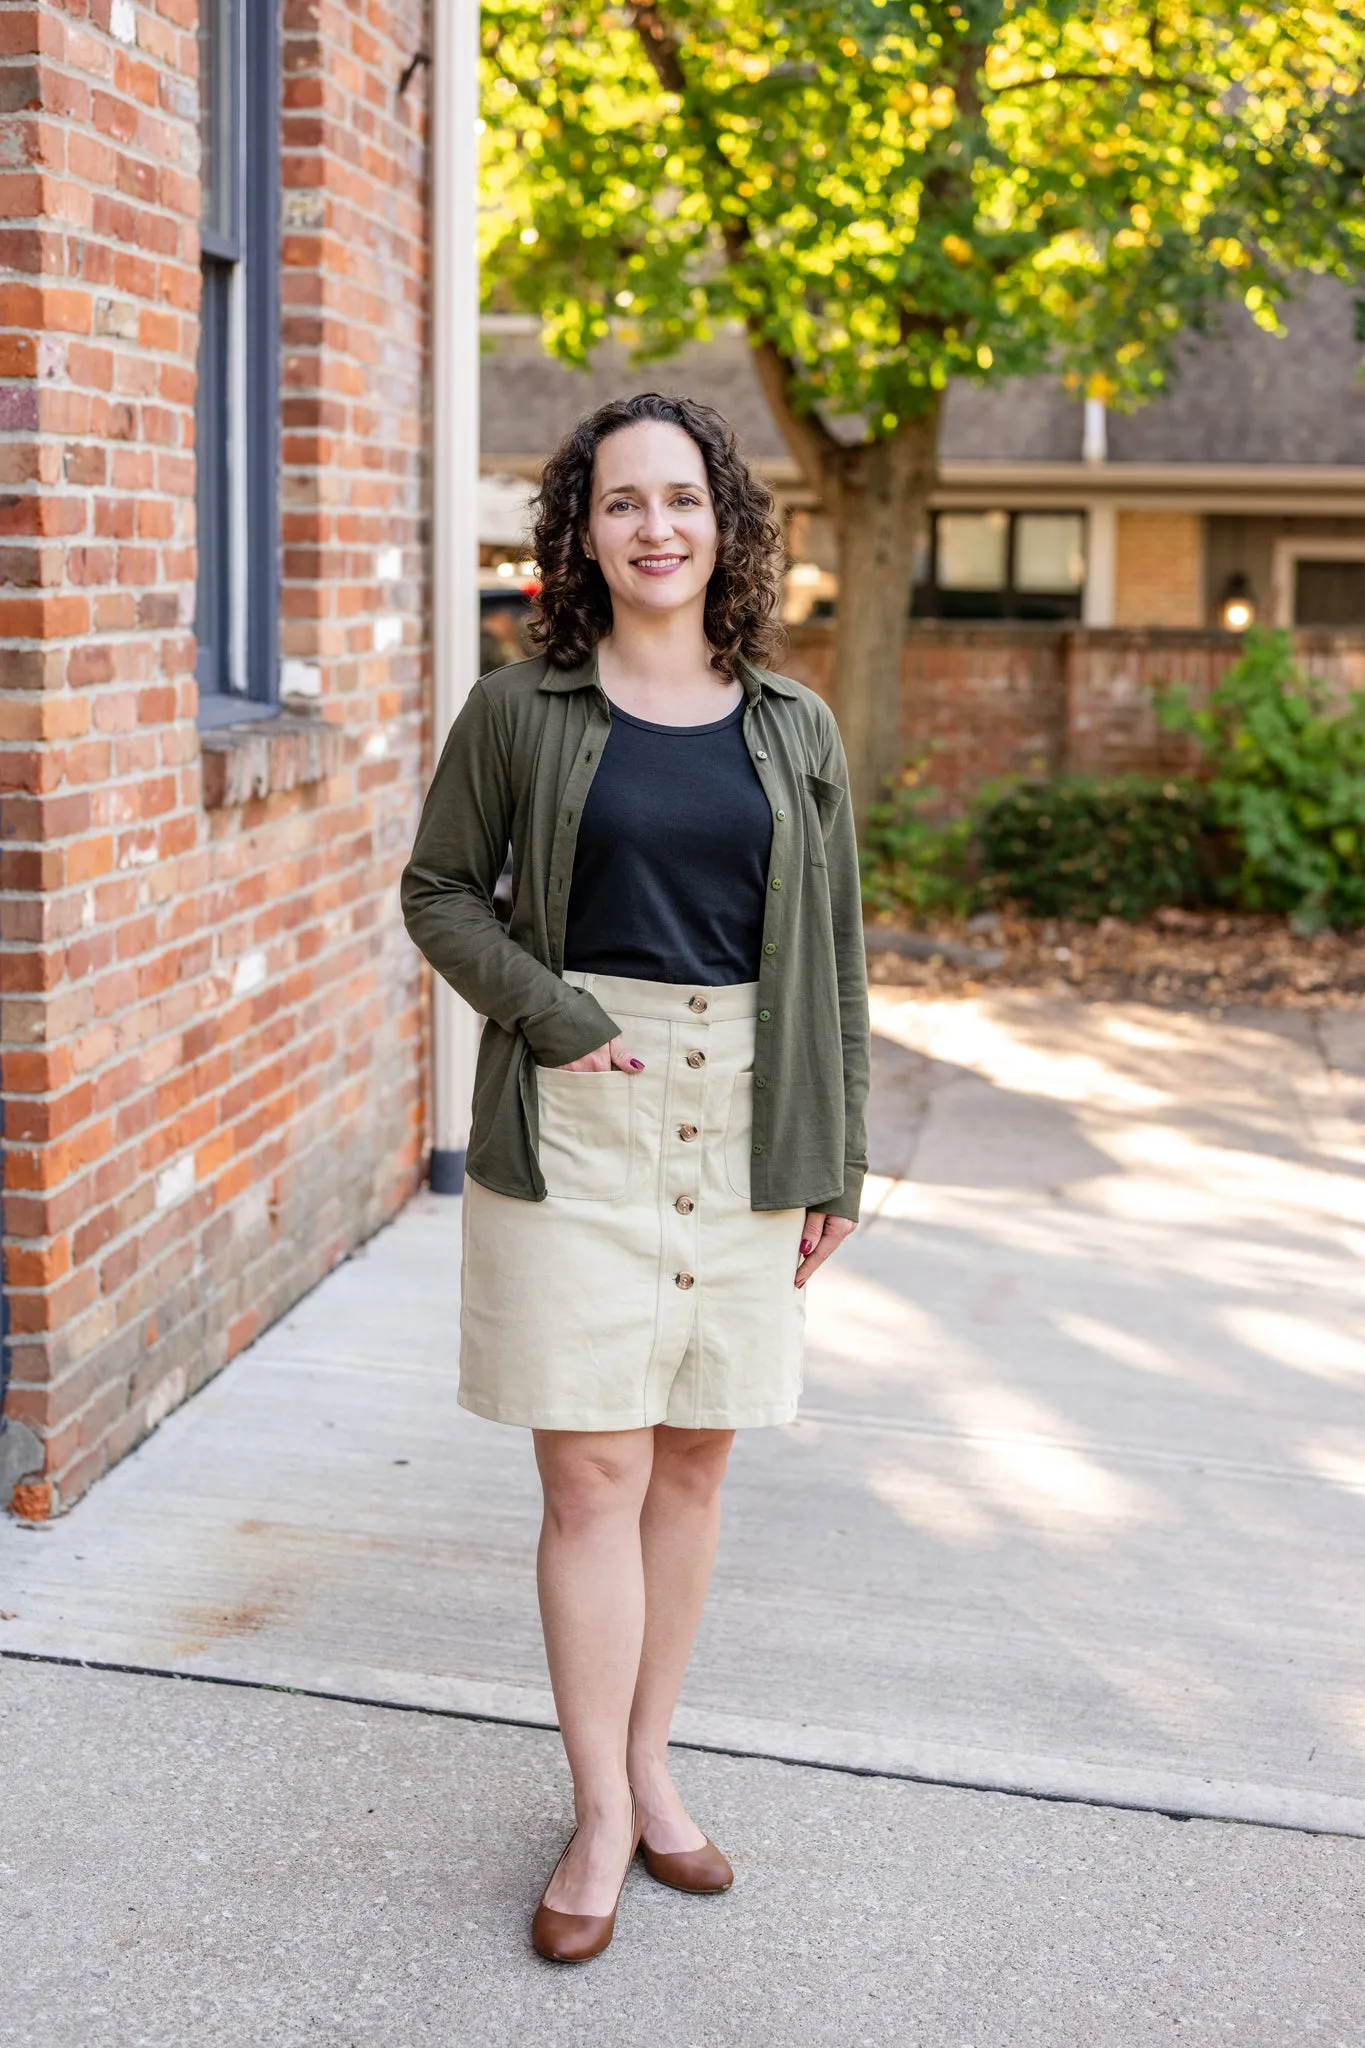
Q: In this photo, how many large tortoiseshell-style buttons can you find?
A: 5